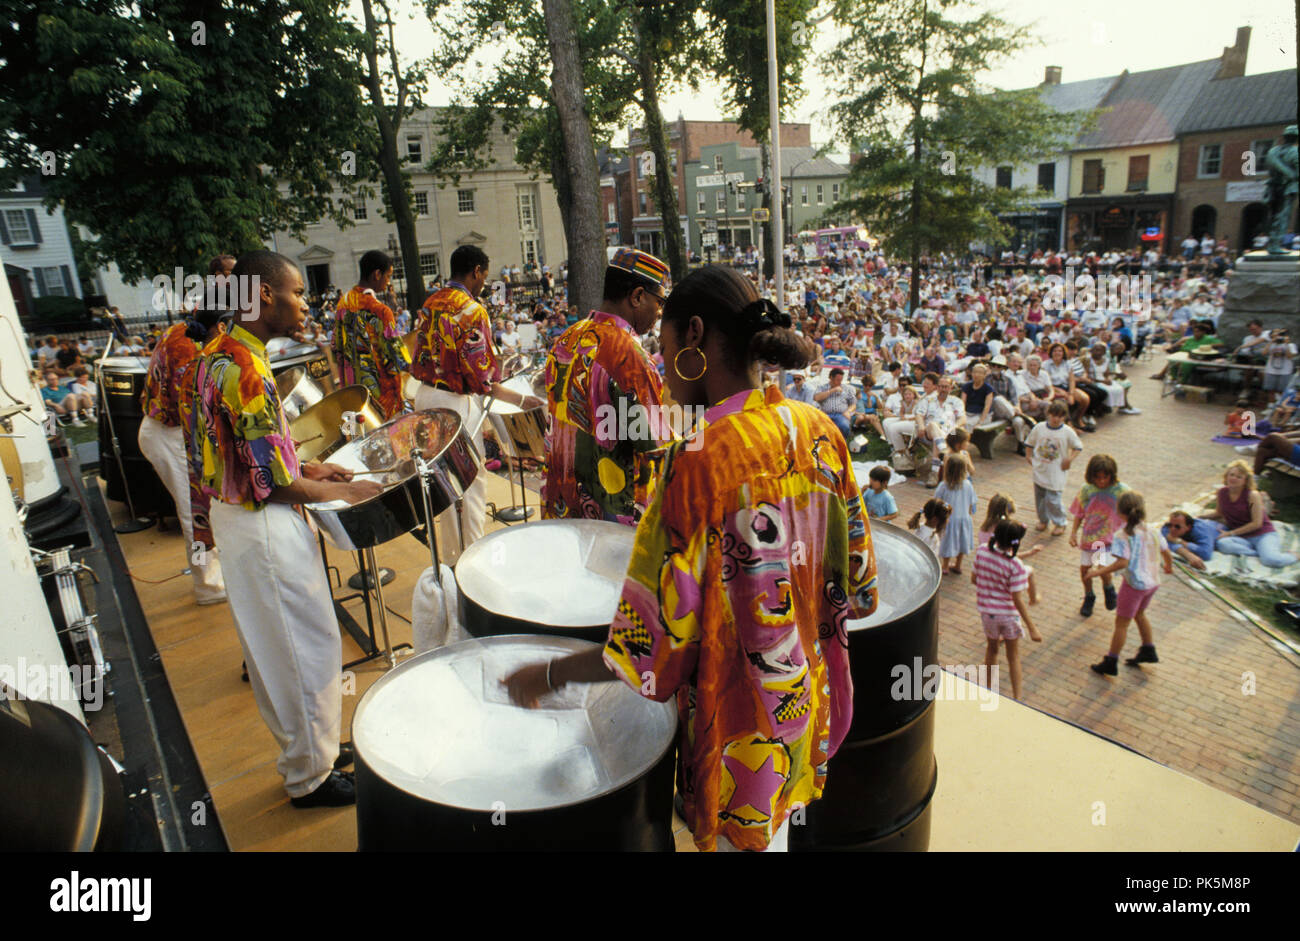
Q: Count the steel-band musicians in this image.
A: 7